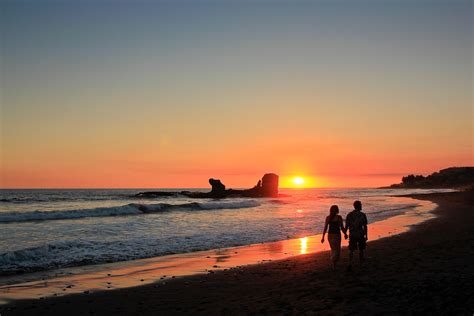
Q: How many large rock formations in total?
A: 2